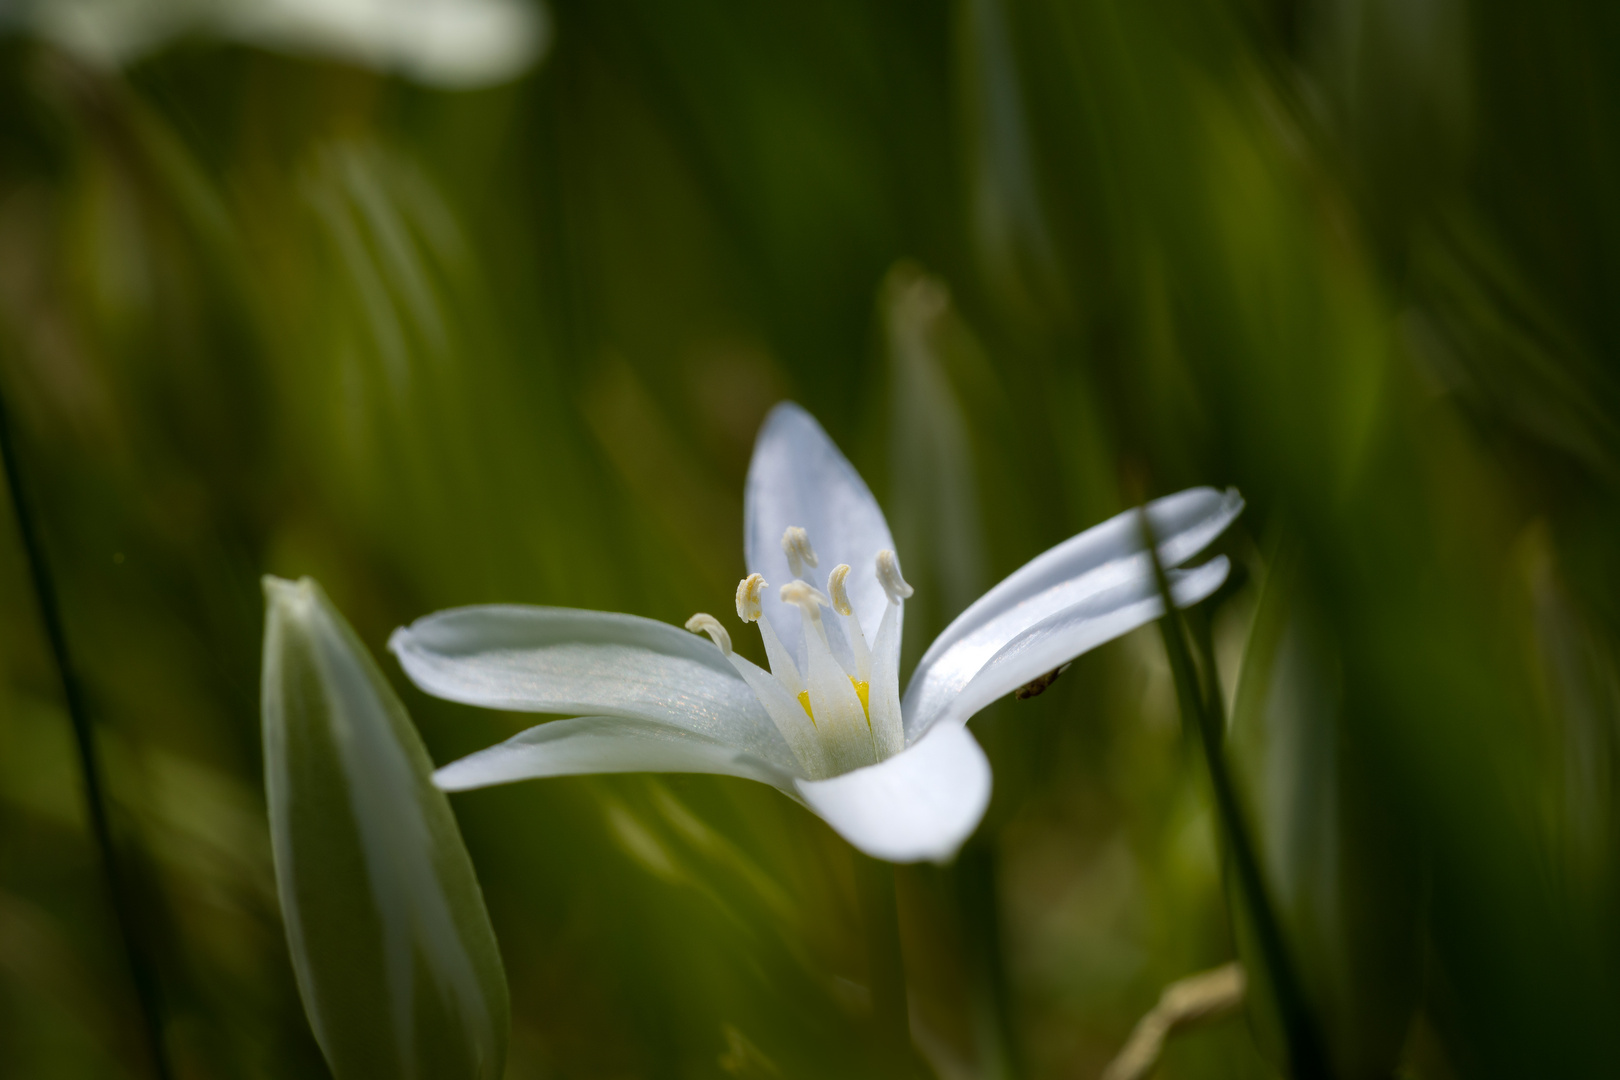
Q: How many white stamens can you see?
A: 6